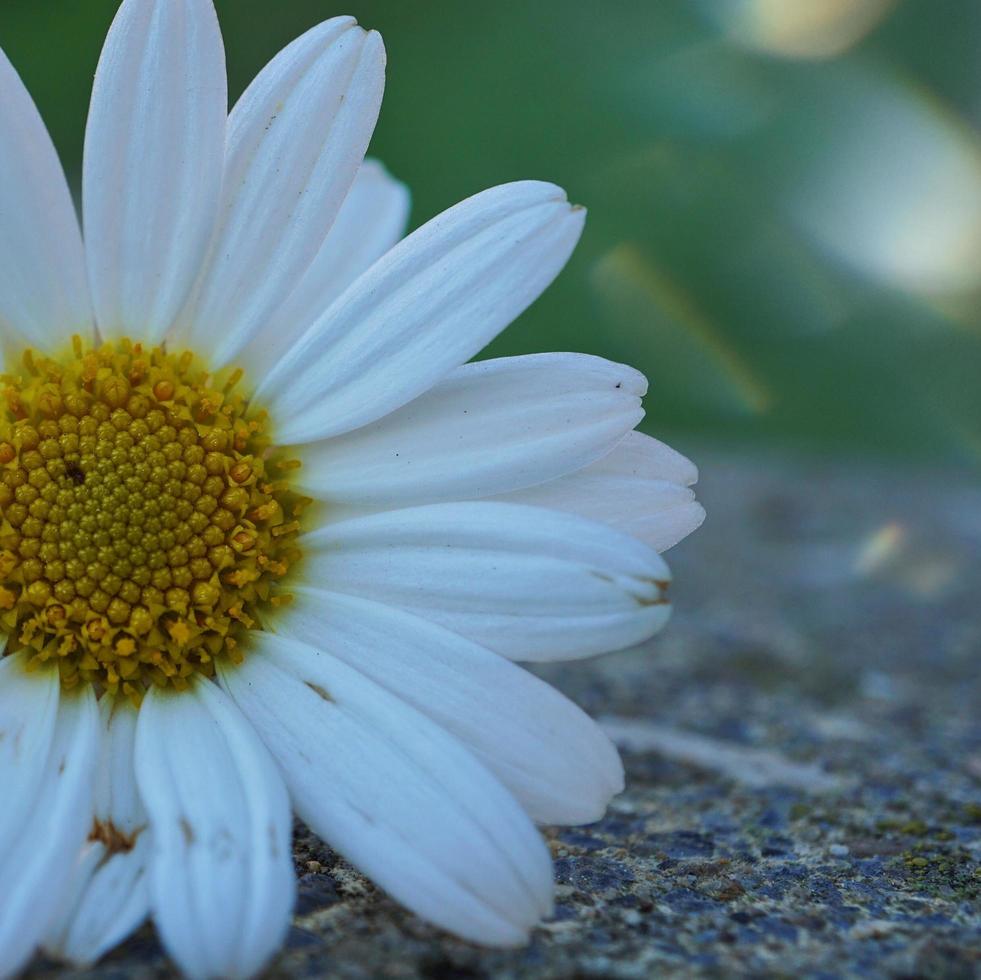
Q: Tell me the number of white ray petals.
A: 14